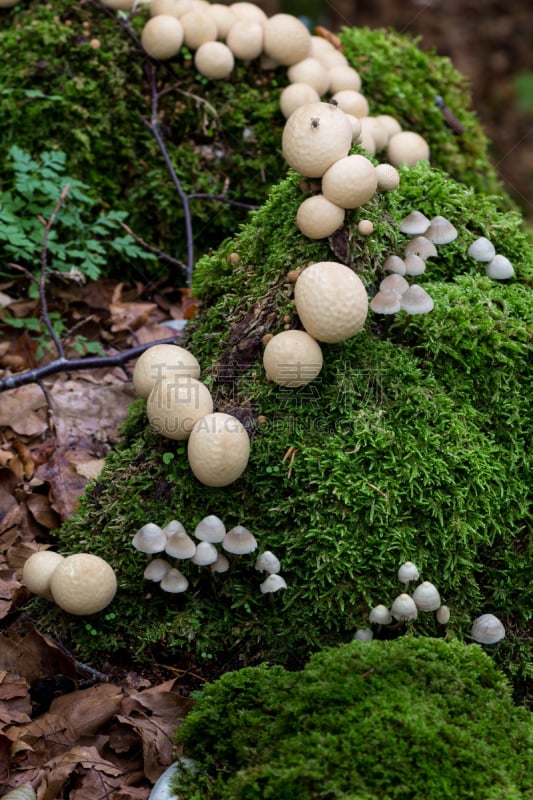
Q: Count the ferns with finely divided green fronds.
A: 1